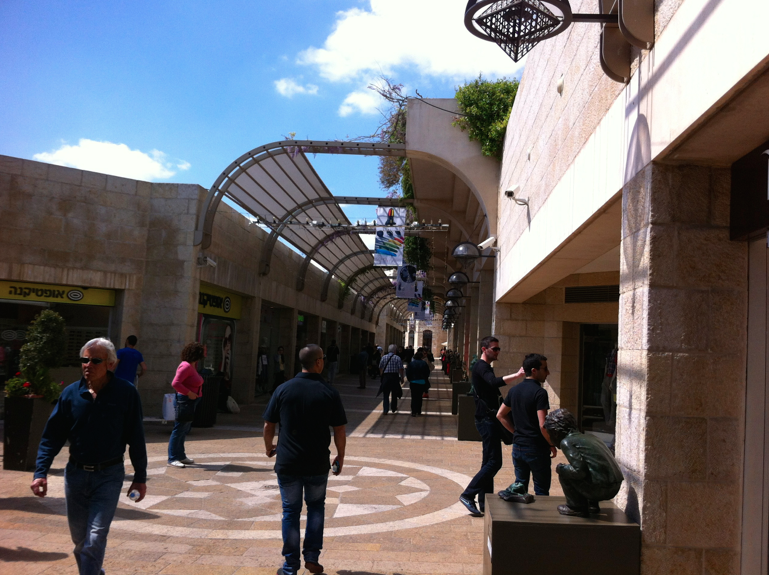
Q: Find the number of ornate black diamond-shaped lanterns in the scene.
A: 1